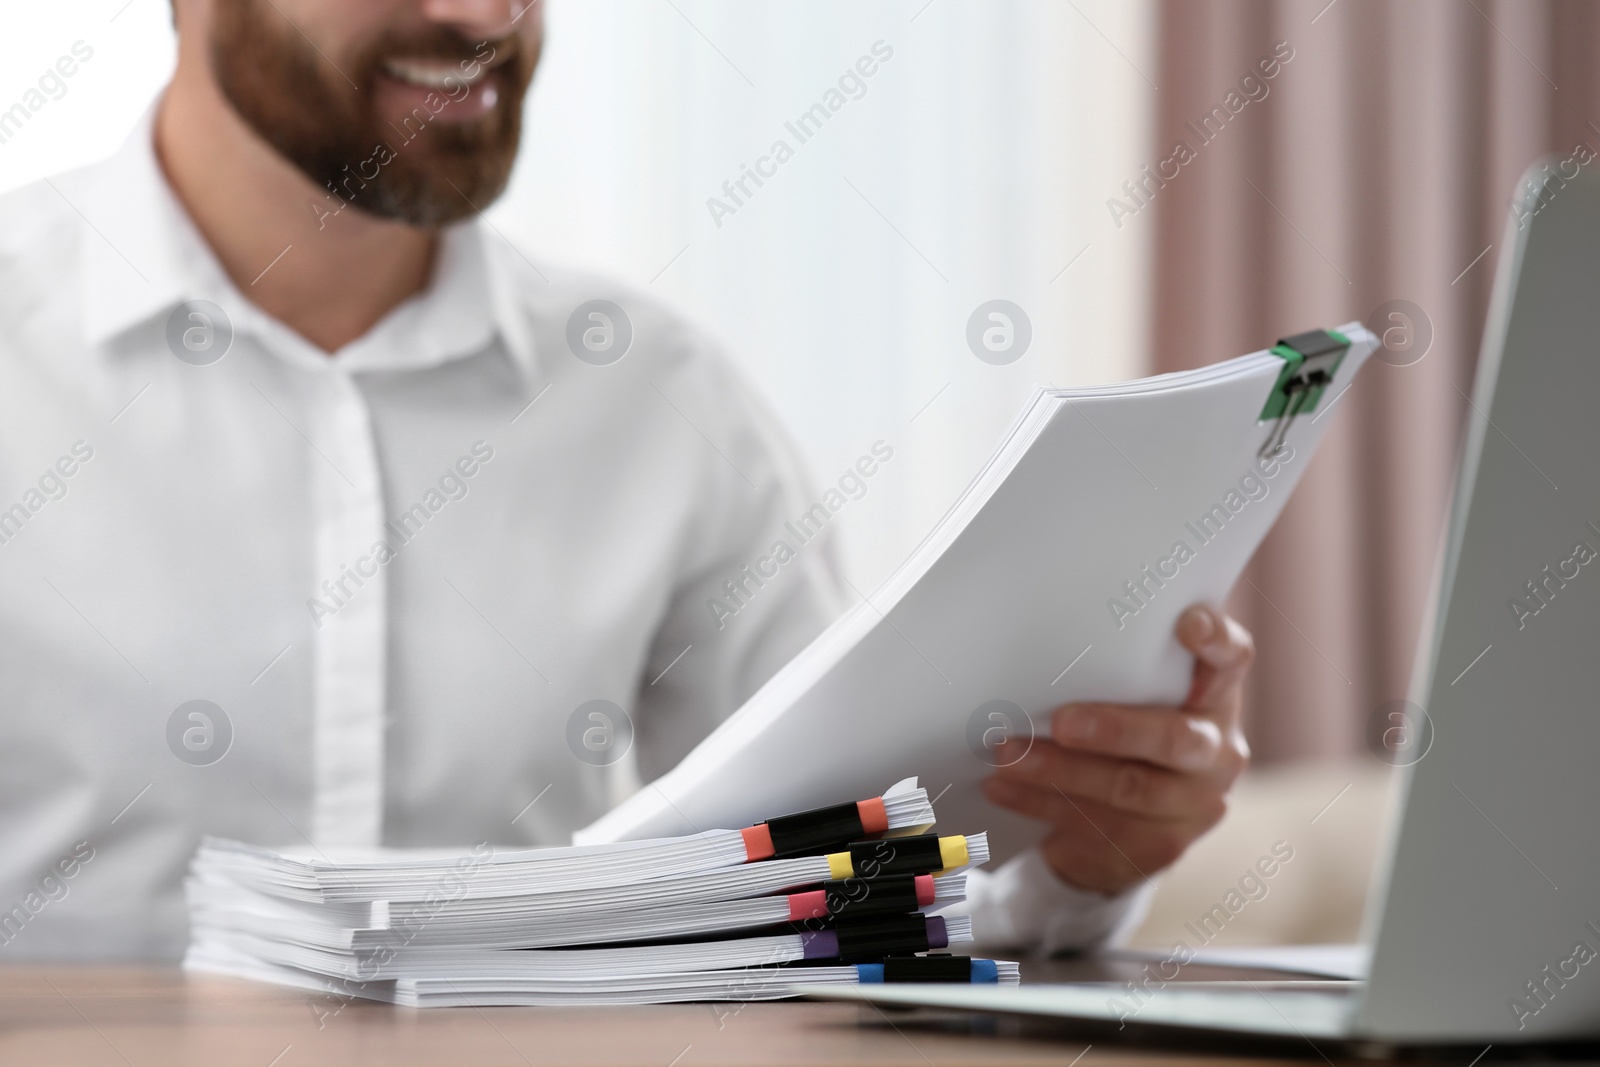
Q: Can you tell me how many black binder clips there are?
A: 6